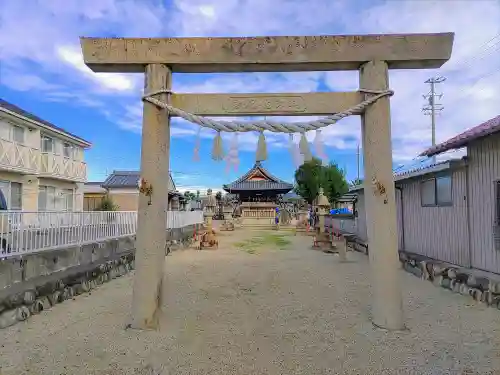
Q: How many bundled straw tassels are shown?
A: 3